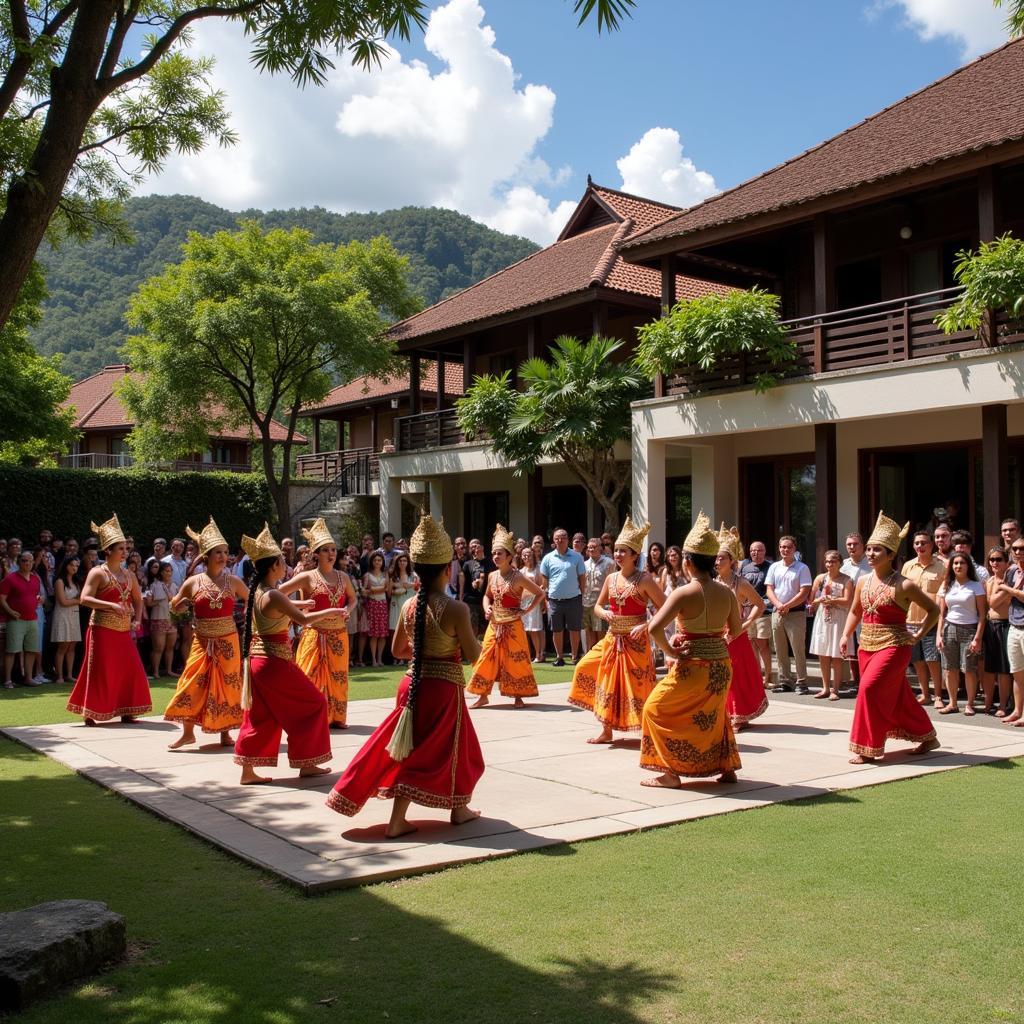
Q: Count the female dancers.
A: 10